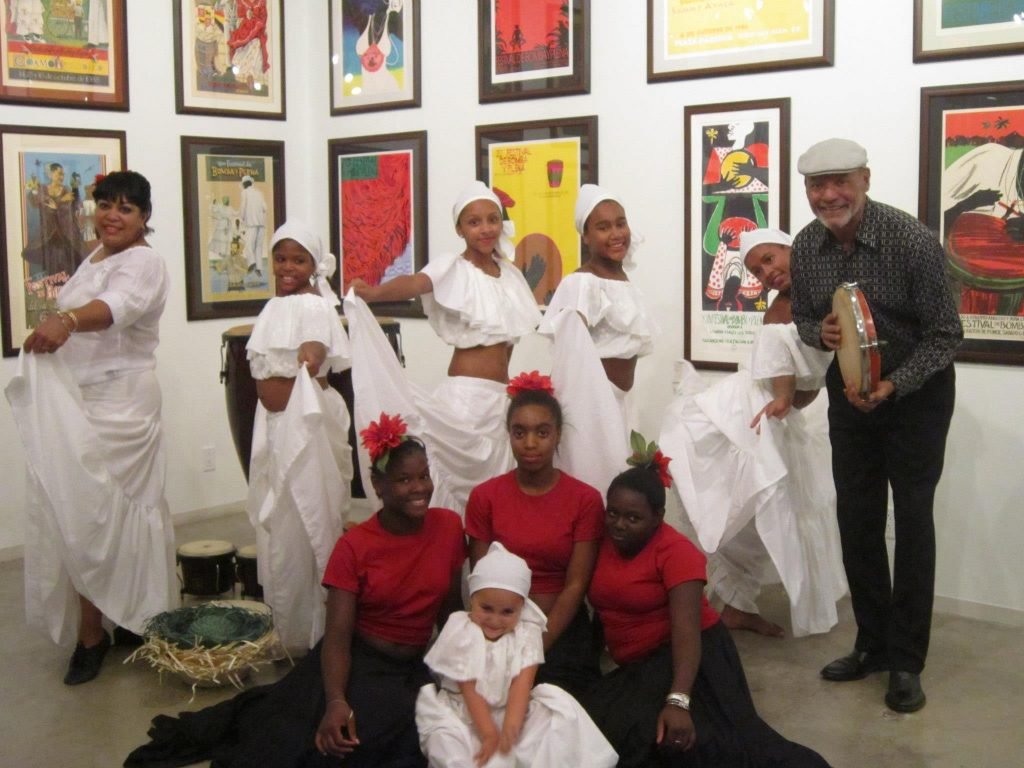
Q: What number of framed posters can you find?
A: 12